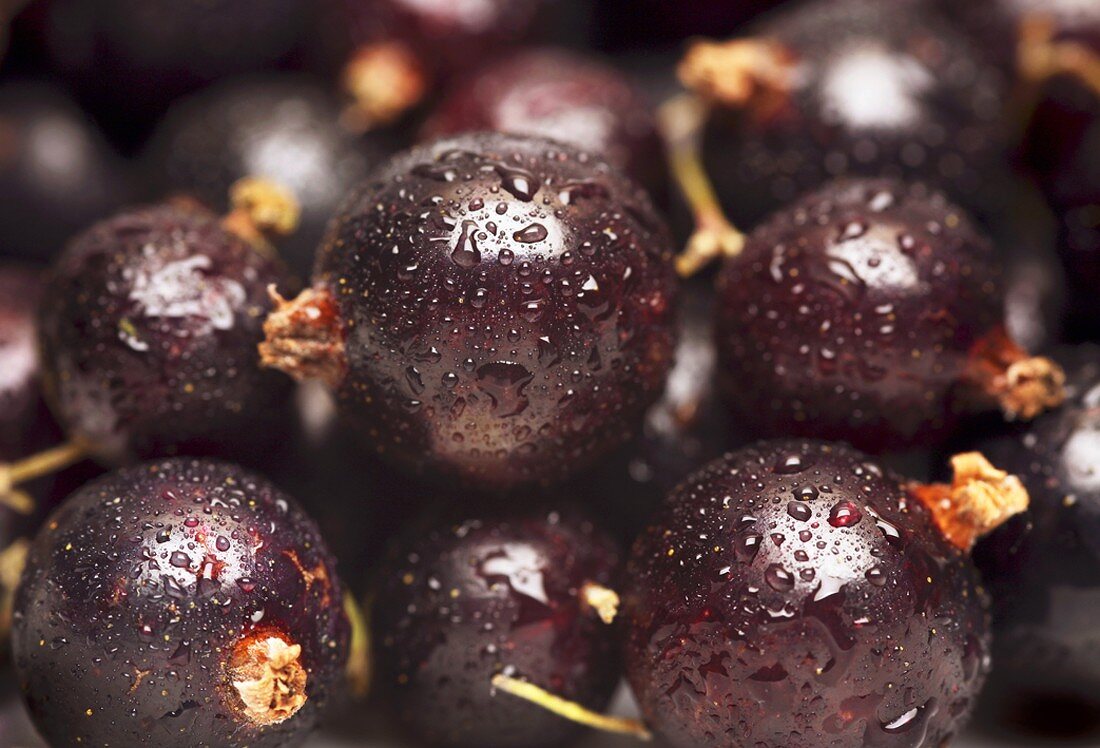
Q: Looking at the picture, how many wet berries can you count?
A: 6